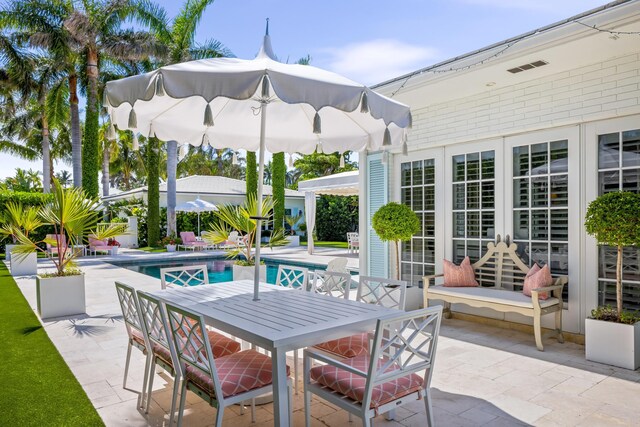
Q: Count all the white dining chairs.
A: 8